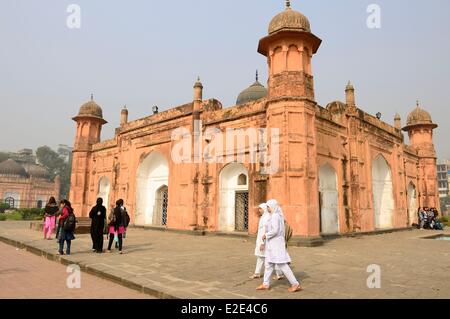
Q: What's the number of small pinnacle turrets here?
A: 4